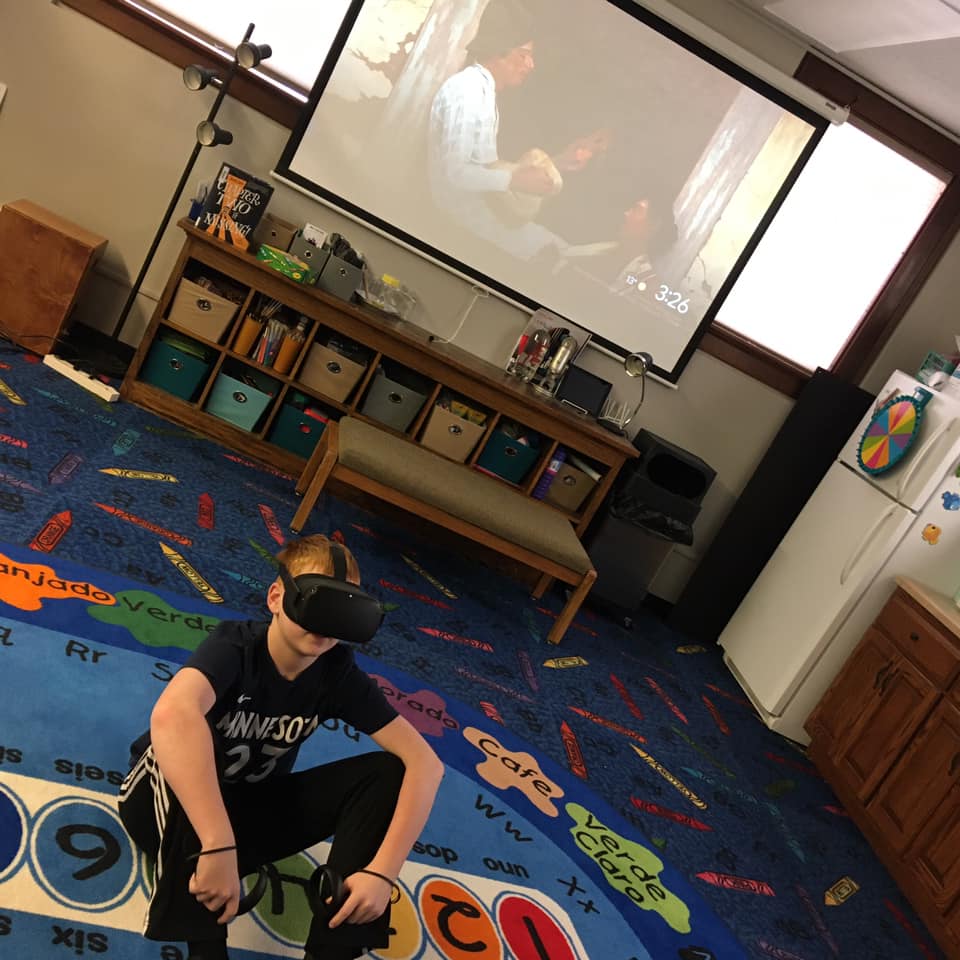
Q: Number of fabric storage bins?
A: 12